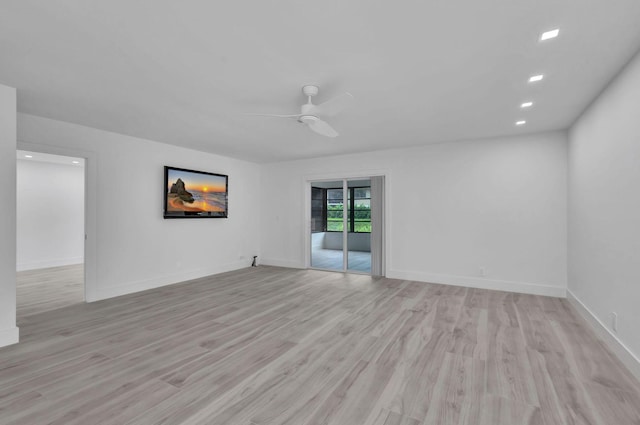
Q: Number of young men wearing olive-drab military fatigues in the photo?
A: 0